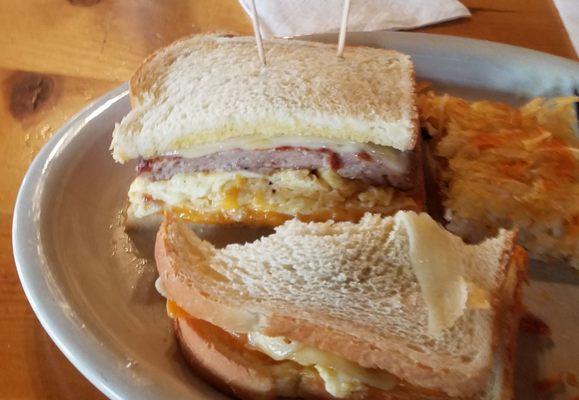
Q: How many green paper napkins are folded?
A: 0